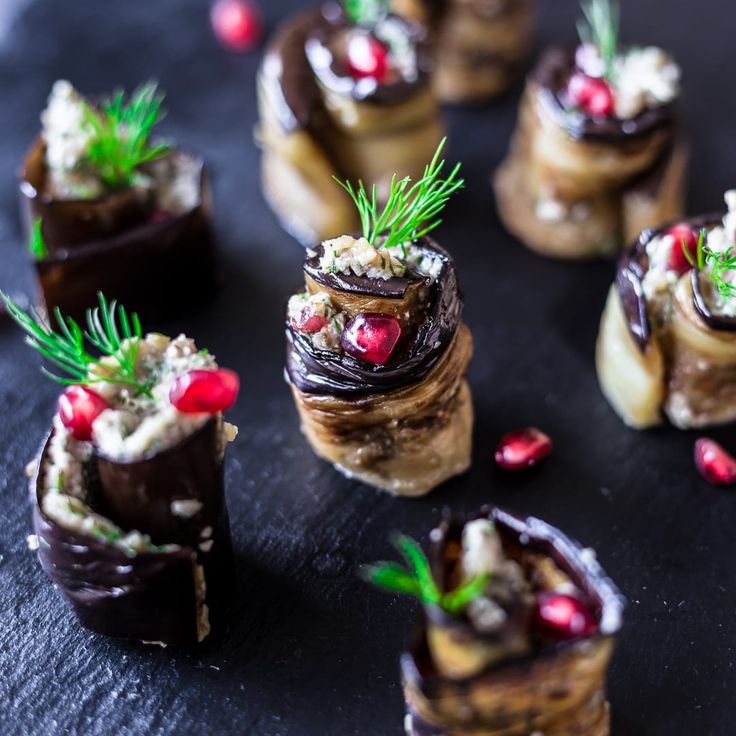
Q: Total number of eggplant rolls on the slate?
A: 8